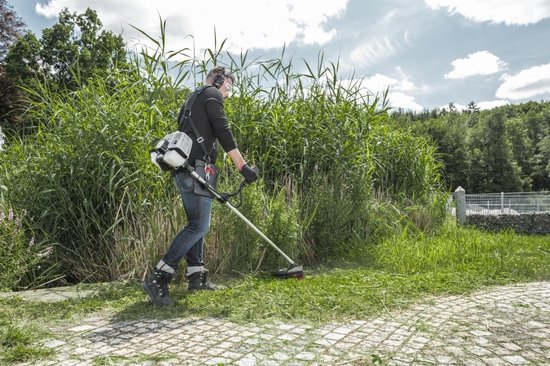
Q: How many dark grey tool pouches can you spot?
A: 1